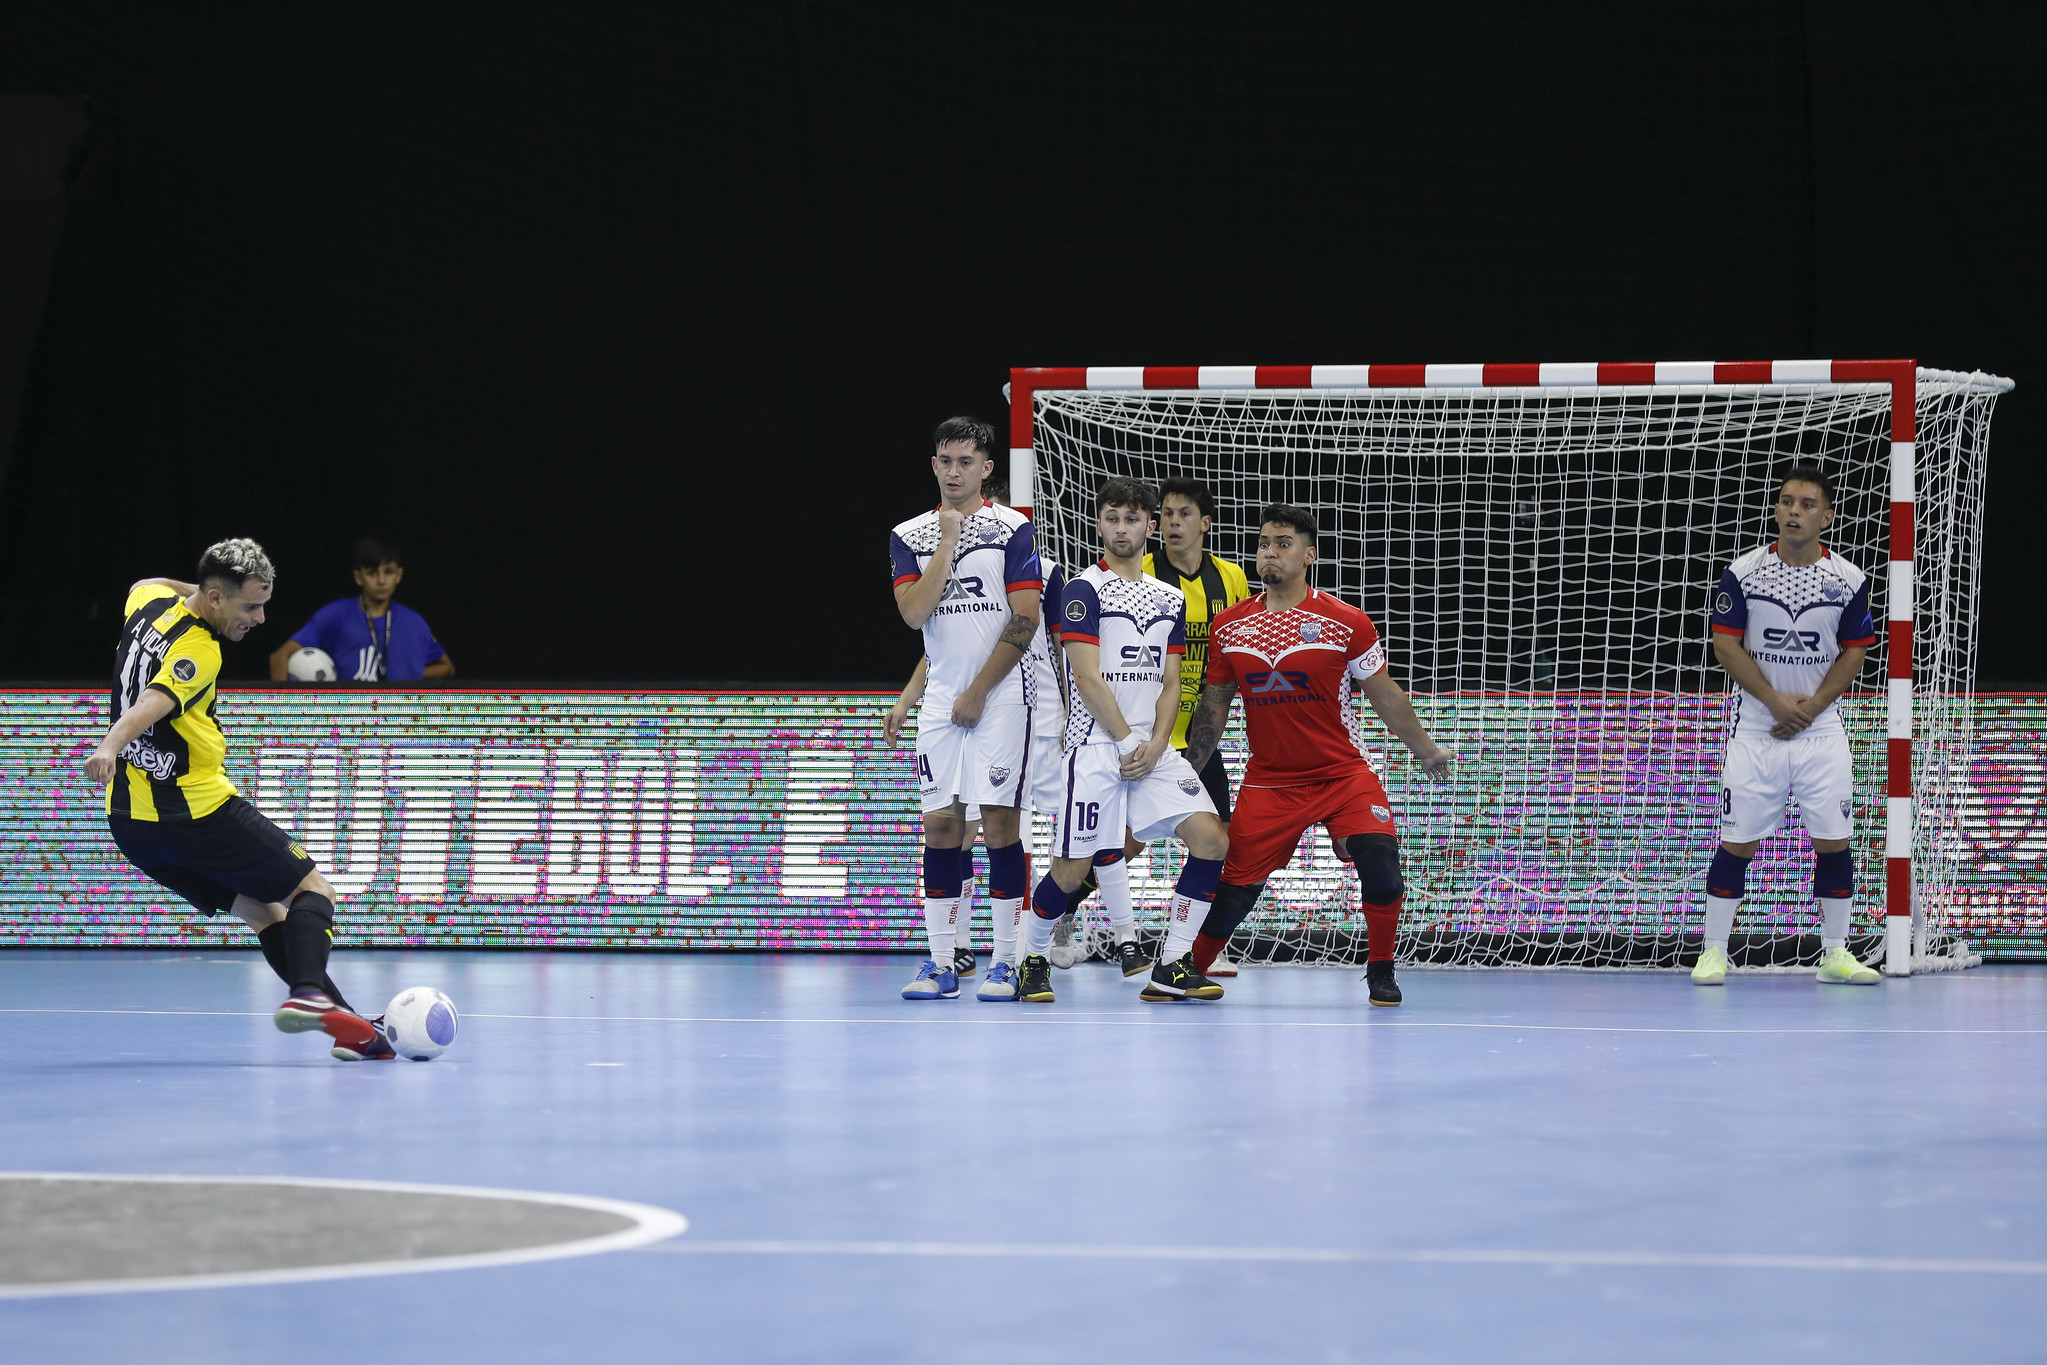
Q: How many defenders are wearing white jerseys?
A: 4